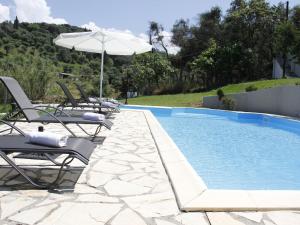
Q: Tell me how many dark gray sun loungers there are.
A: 4